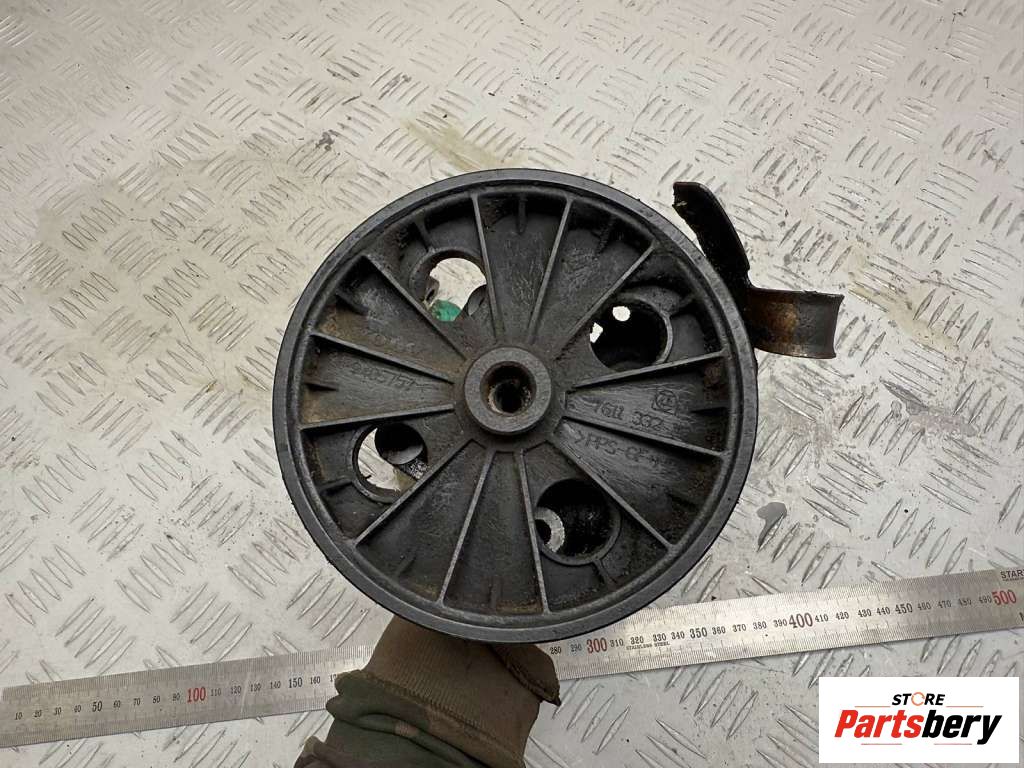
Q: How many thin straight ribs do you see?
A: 12